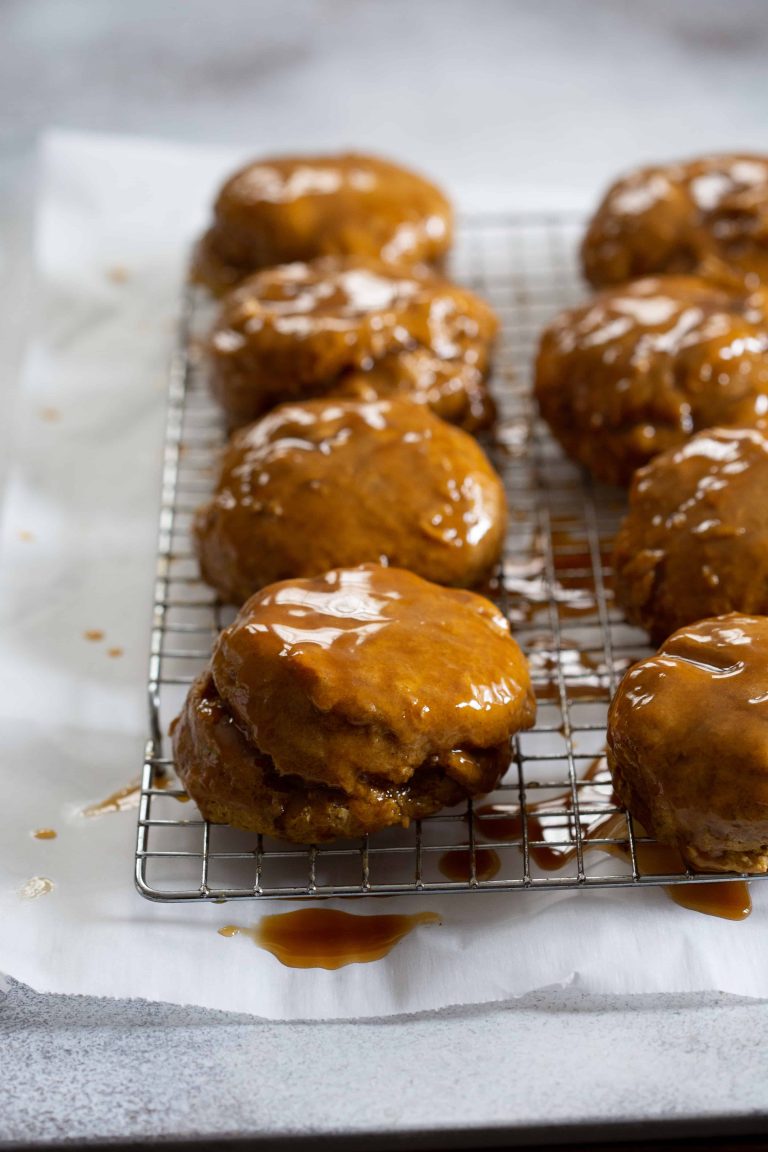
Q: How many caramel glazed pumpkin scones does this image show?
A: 8